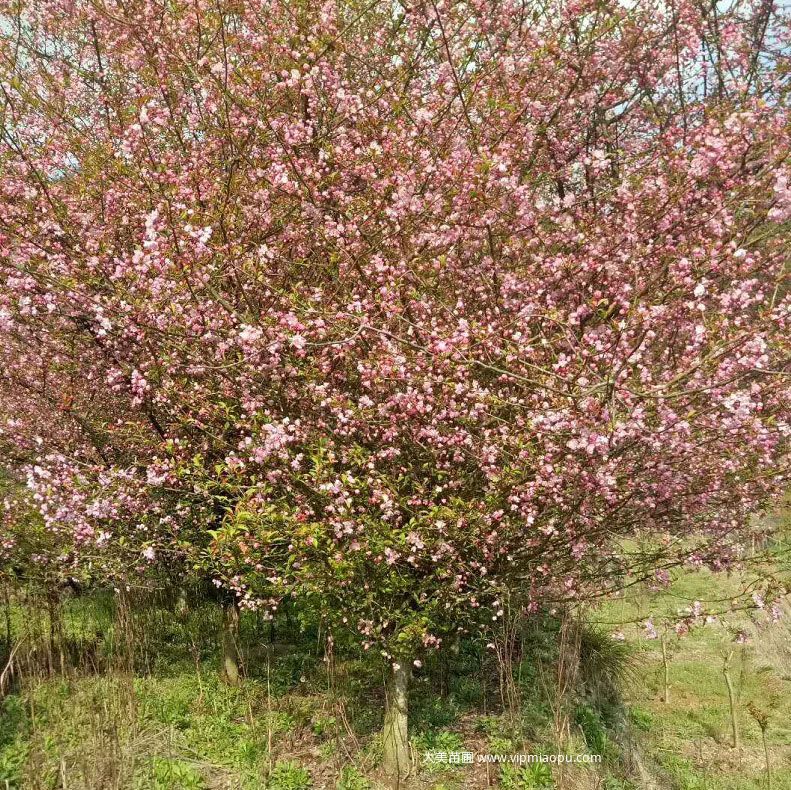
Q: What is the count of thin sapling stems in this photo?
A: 3